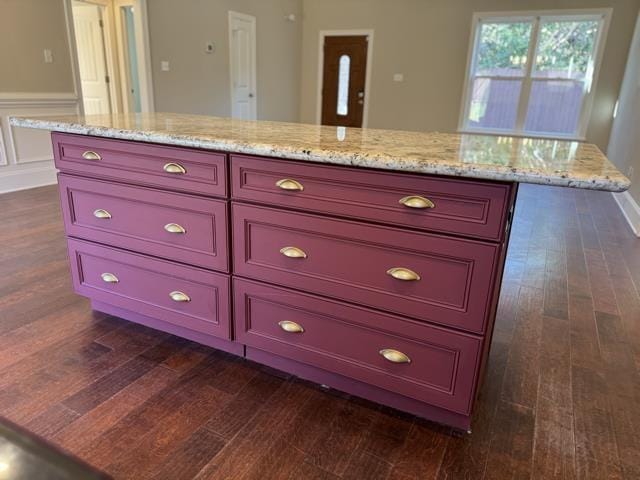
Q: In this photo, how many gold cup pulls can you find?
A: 12